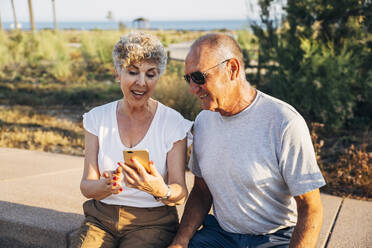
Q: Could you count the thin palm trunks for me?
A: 3